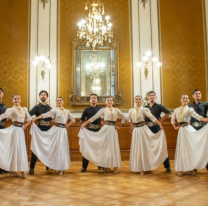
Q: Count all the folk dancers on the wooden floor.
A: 10